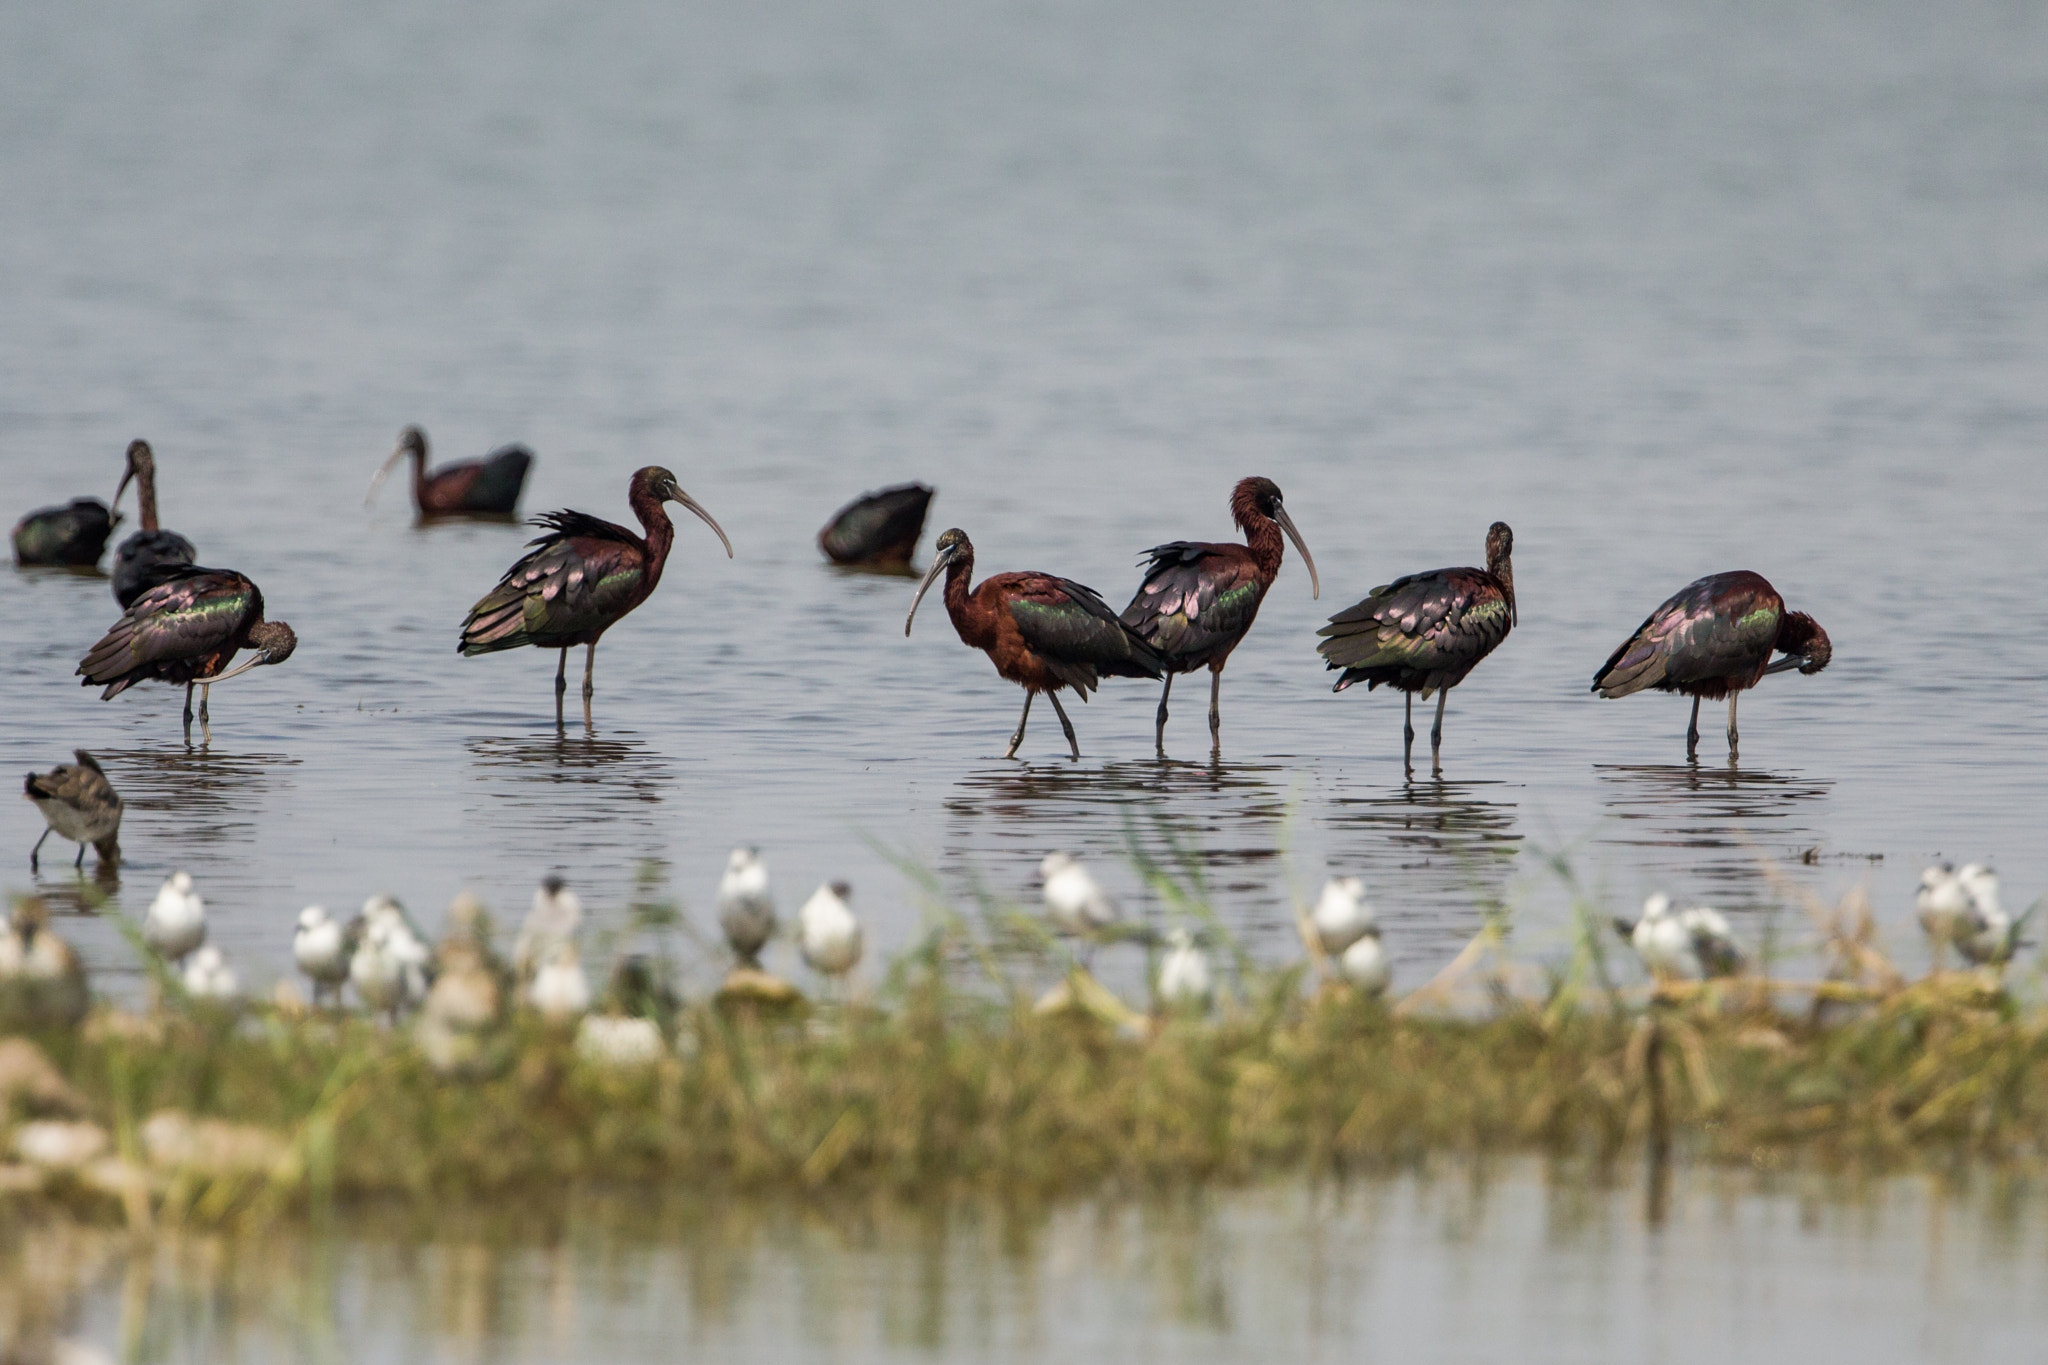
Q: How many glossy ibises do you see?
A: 10